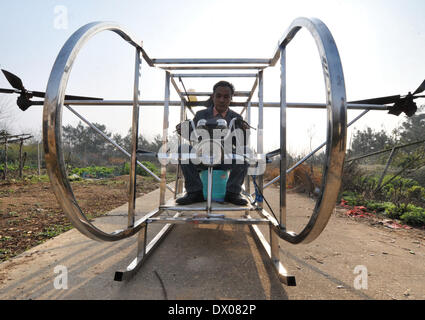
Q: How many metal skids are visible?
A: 2